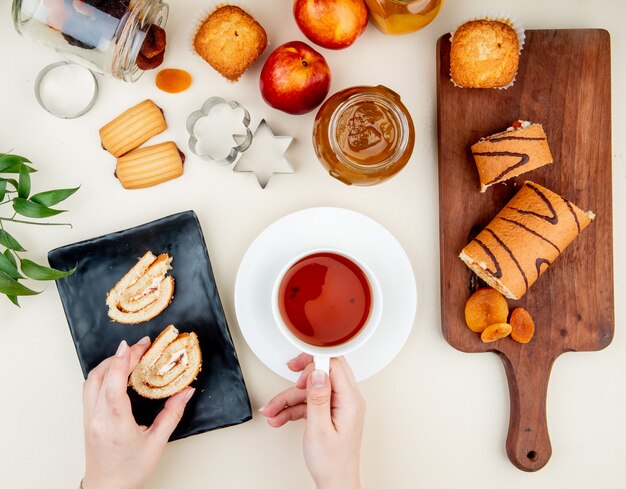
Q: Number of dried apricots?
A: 4